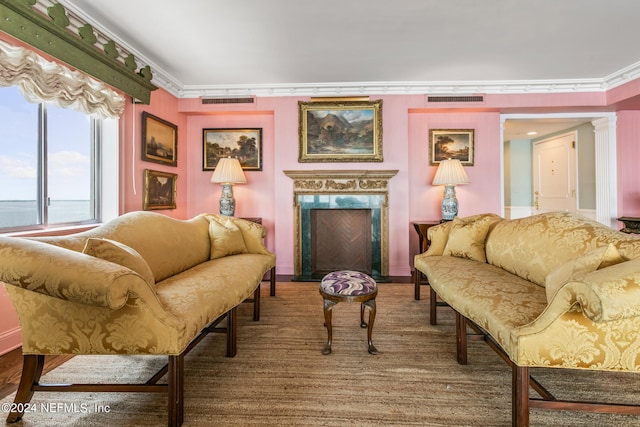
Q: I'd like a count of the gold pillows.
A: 4